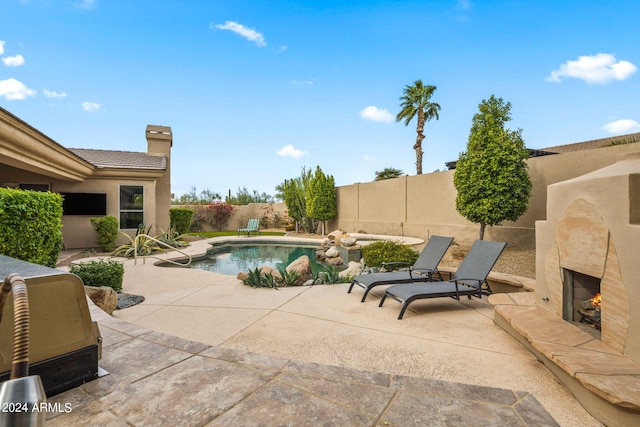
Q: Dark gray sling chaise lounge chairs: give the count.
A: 2